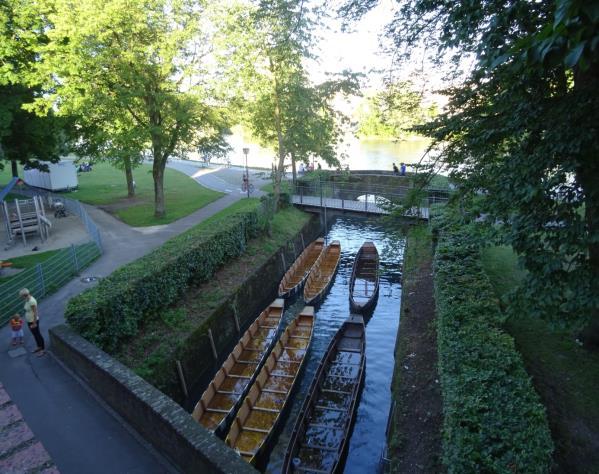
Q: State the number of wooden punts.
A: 6